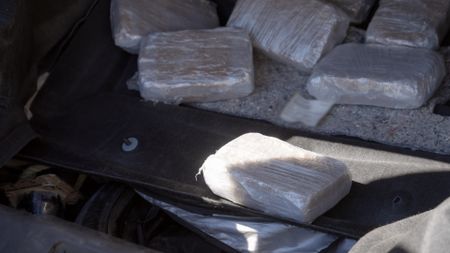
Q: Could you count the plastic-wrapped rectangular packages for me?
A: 7